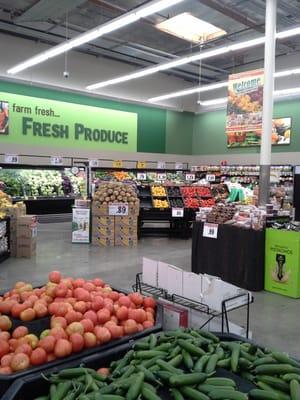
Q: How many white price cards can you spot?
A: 12